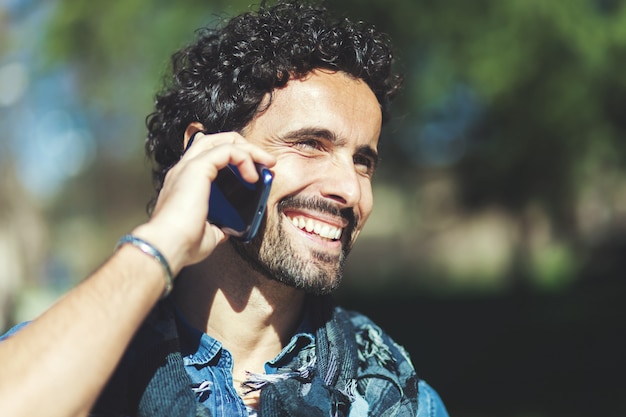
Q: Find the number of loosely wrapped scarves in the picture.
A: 1